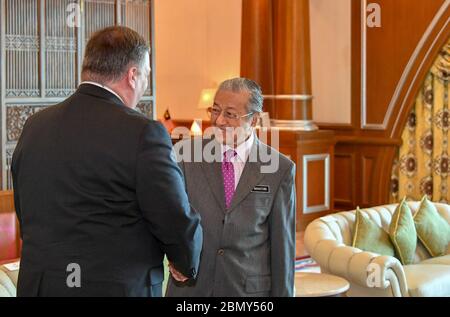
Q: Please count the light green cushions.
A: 3